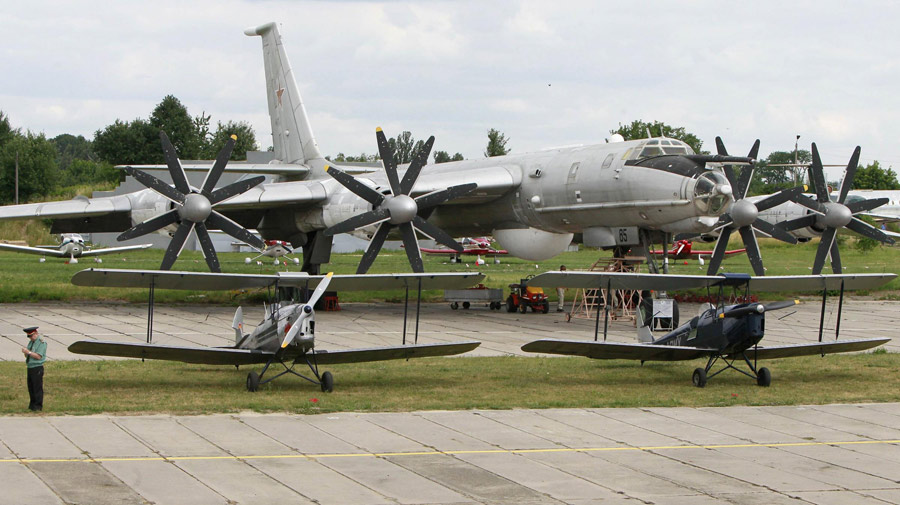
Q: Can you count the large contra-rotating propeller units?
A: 4